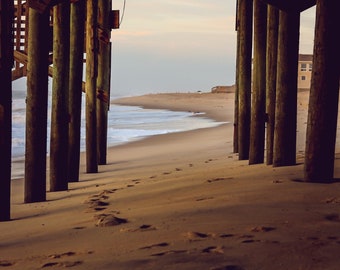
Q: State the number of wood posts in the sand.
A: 12